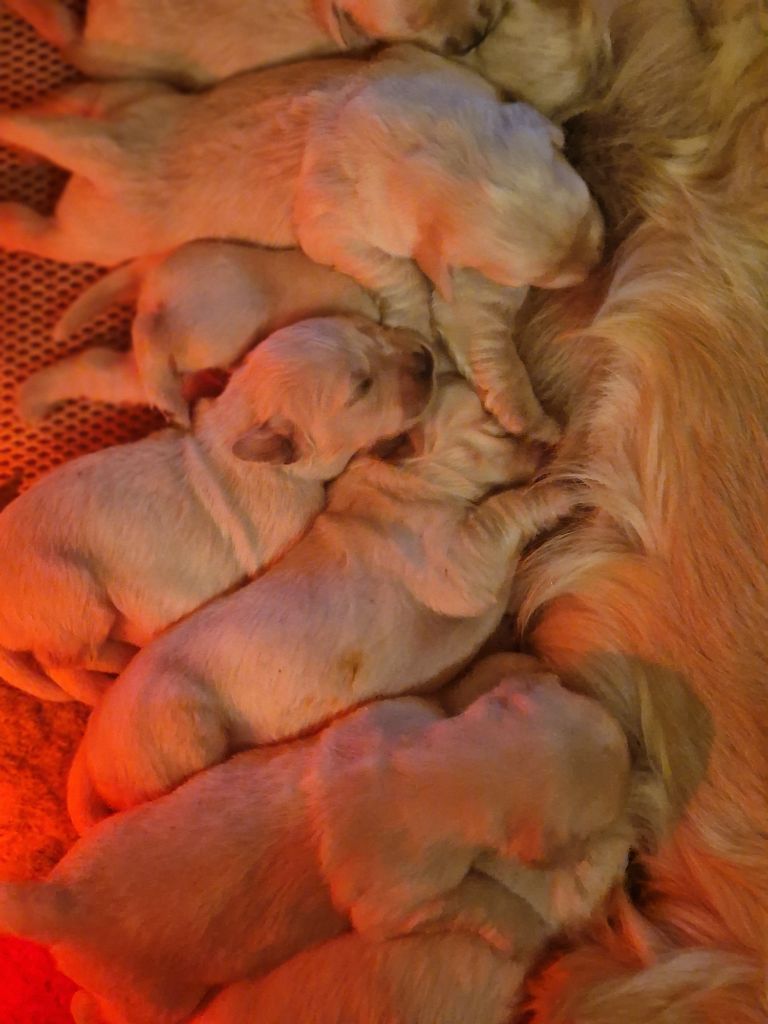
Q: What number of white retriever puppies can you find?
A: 7